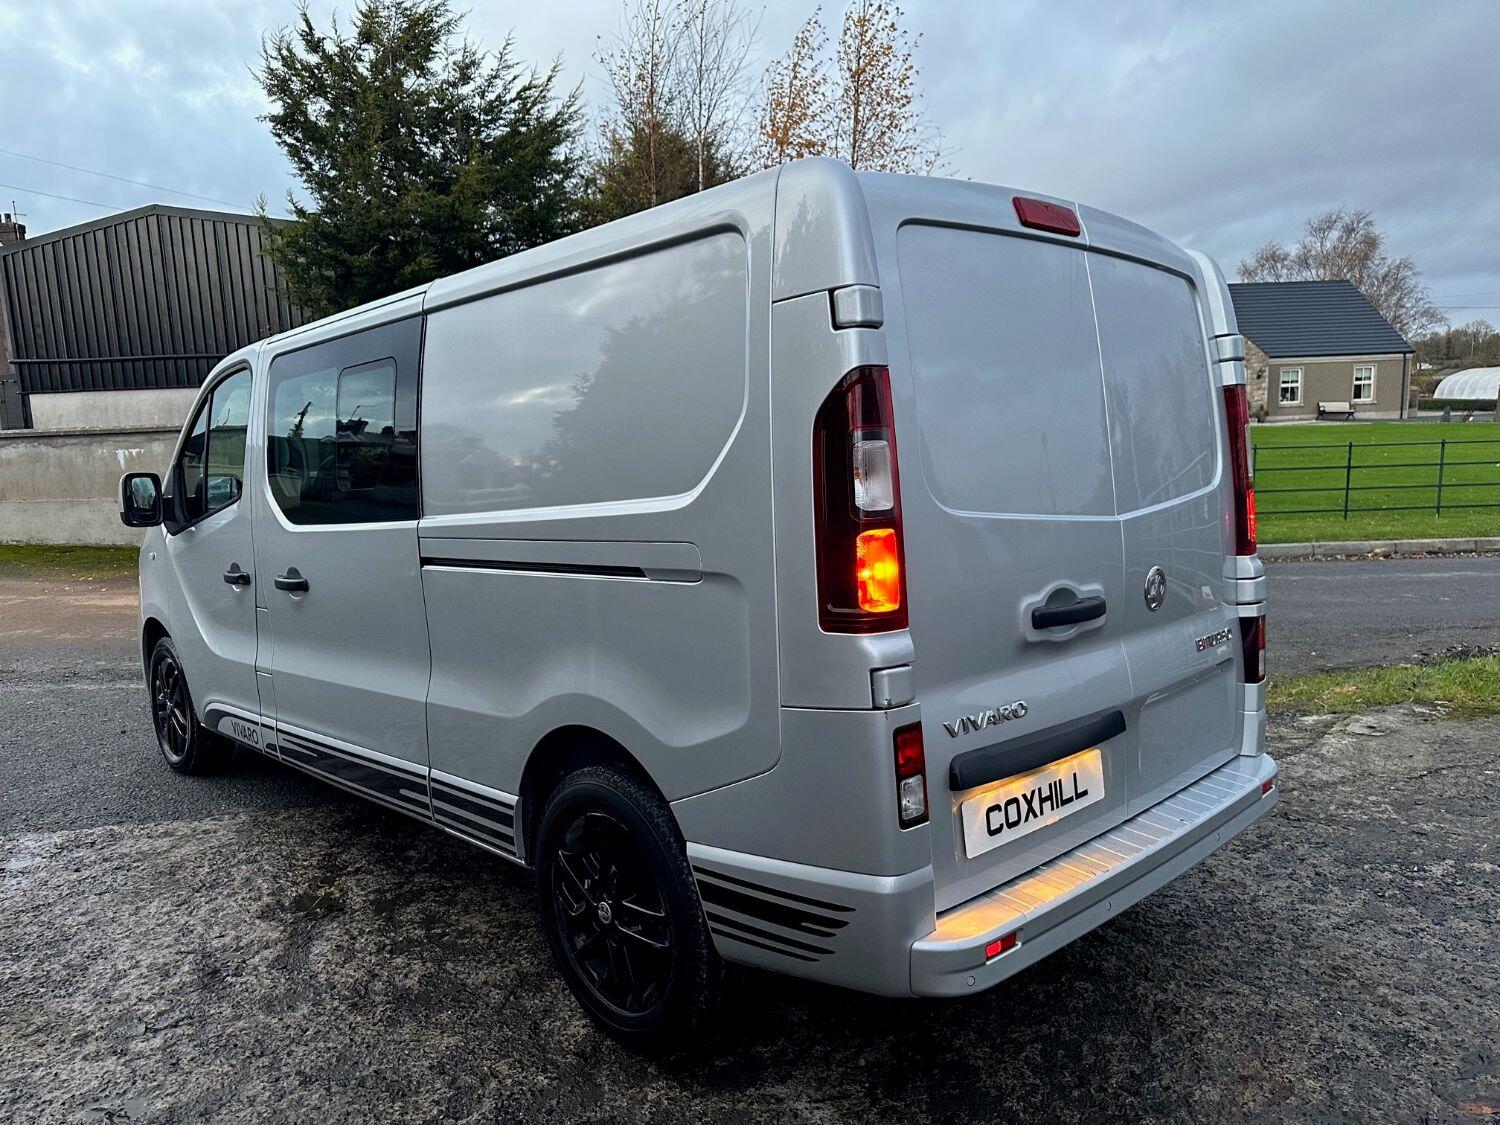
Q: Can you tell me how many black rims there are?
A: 2